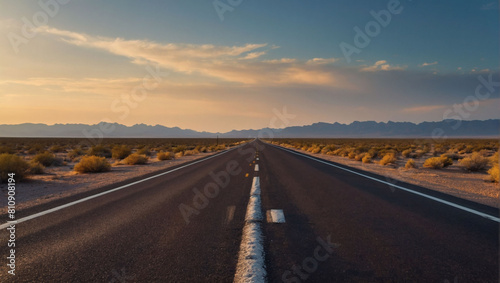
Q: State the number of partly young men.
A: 0